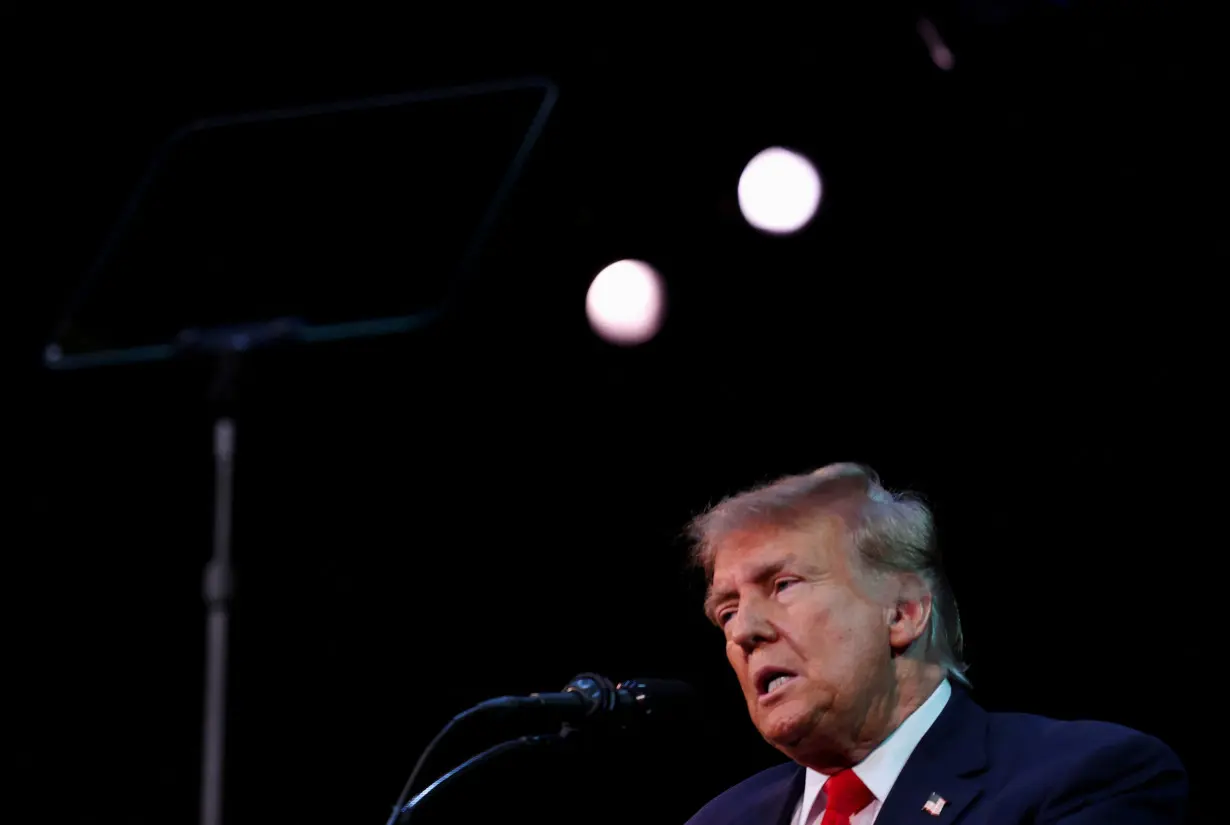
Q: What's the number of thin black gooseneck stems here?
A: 2